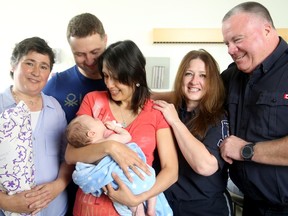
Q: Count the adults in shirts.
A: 5